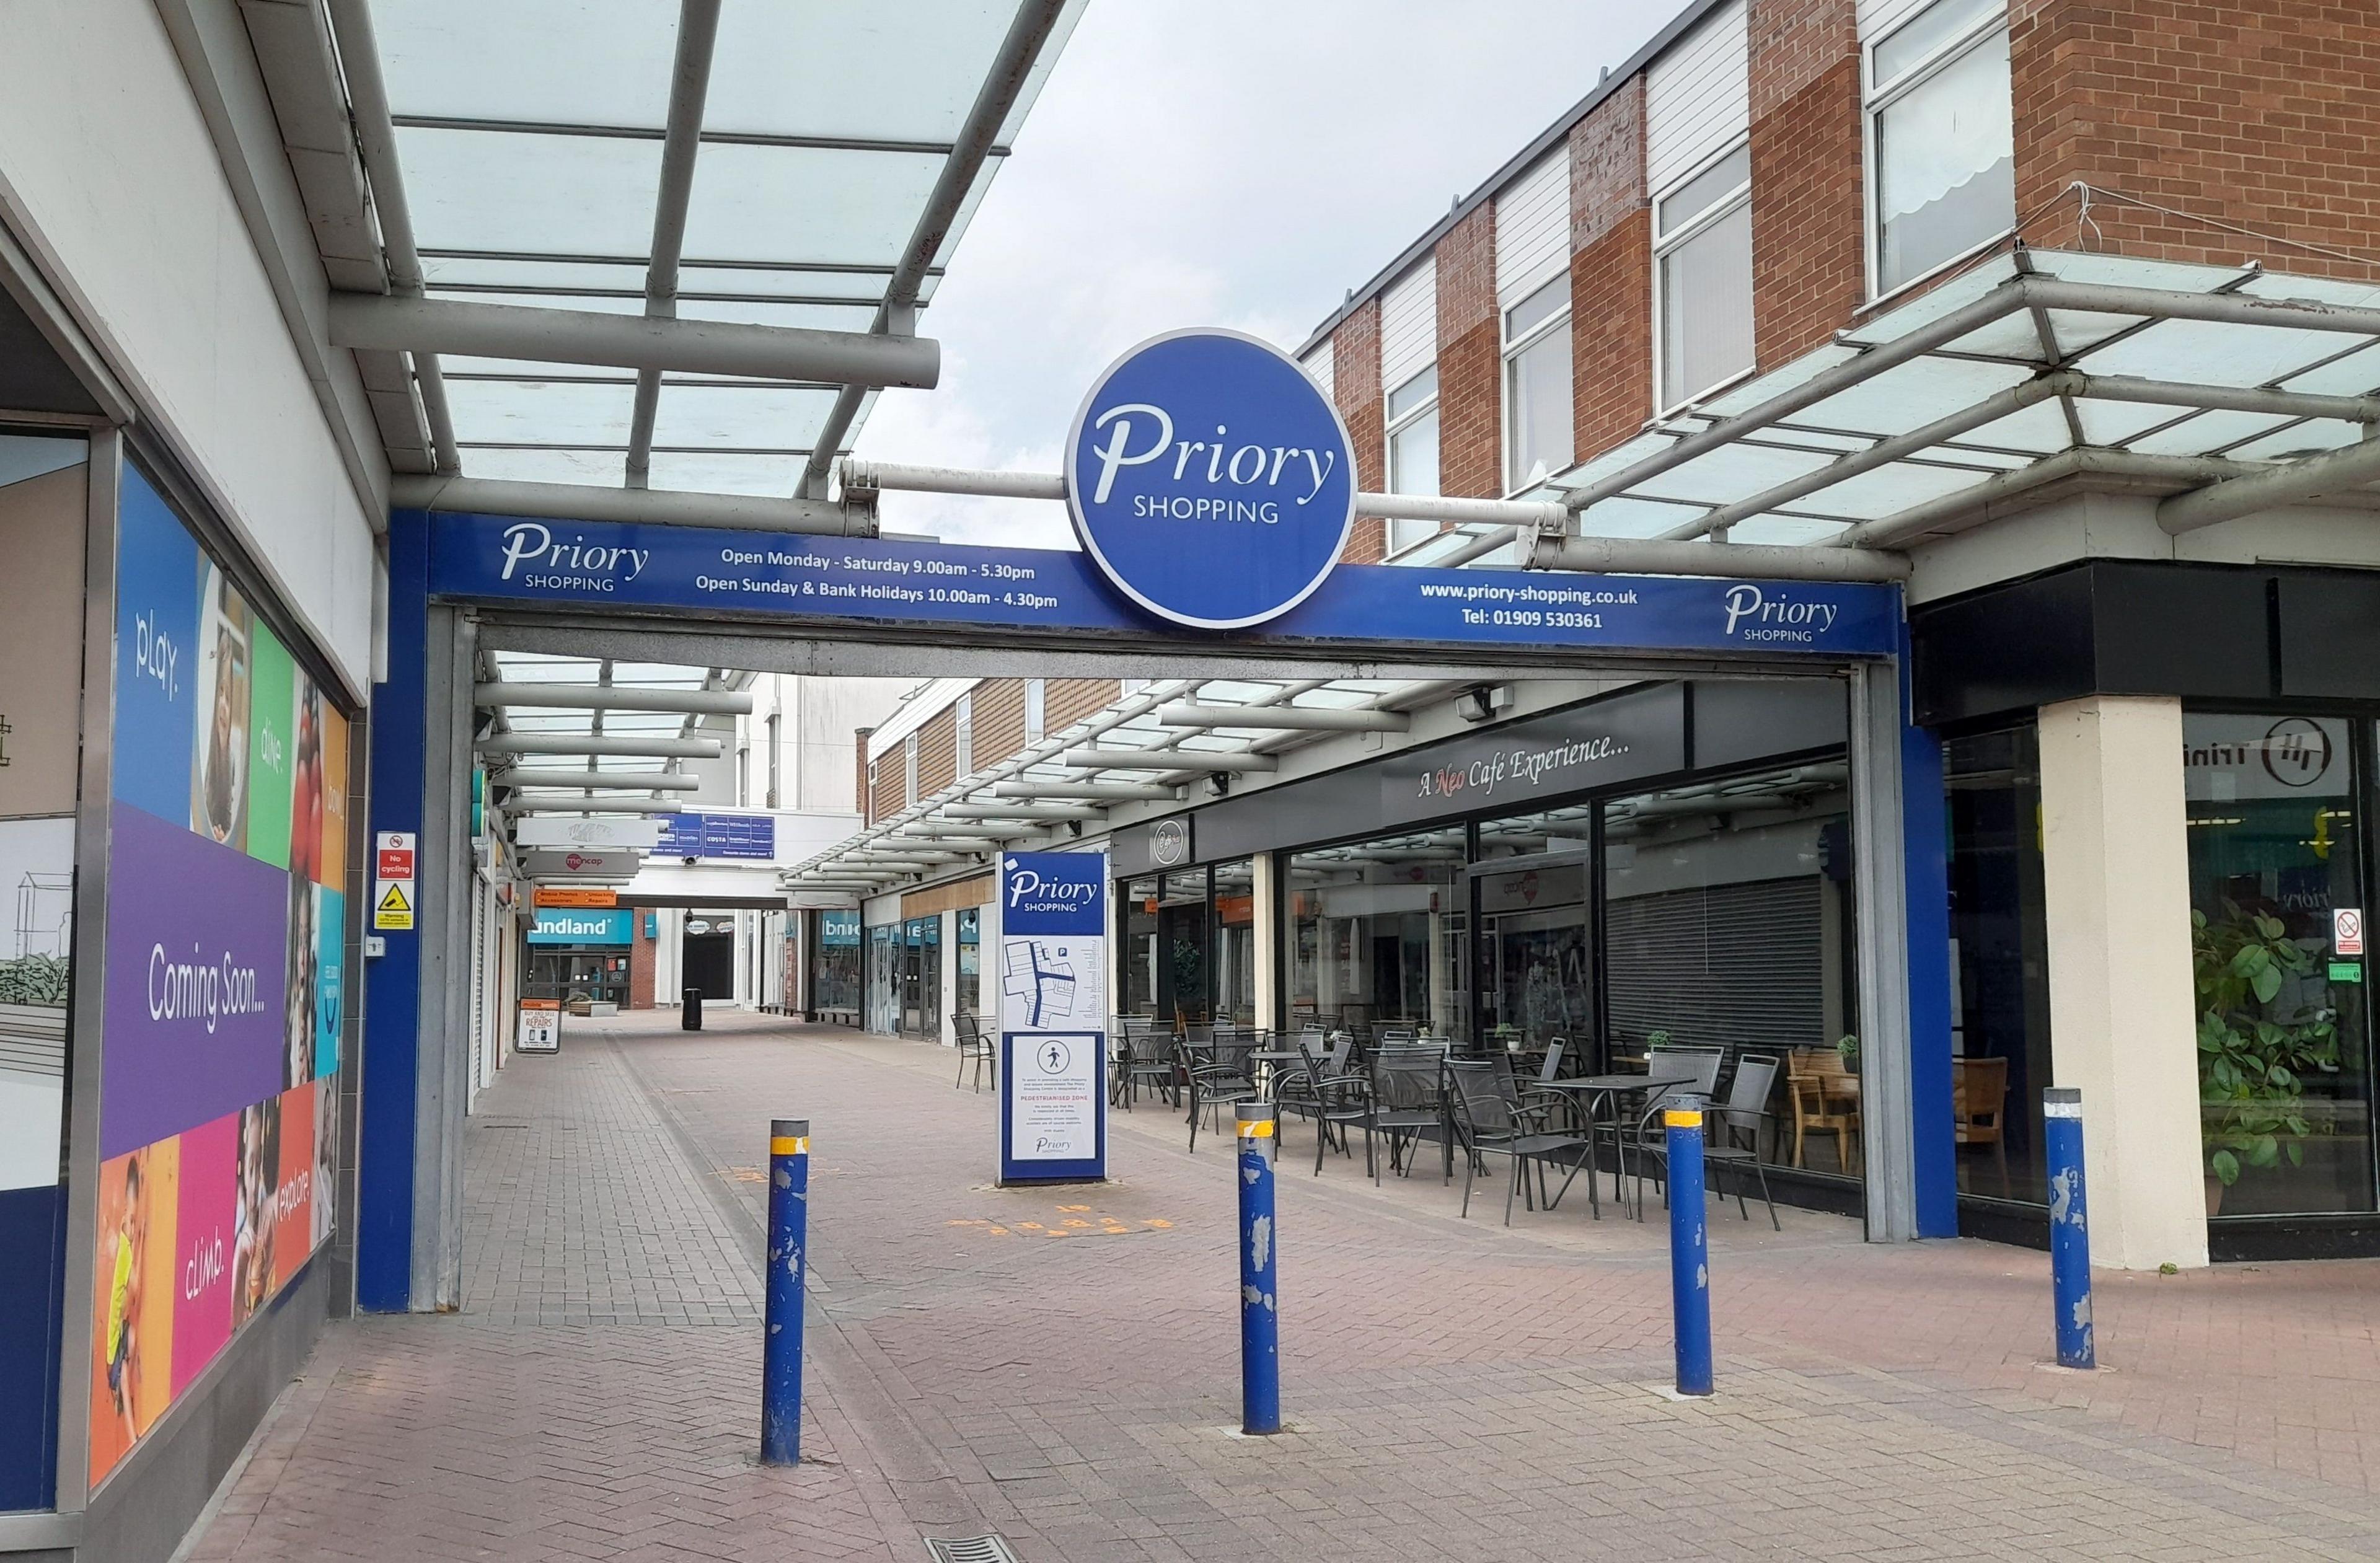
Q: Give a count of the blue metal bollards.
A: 4